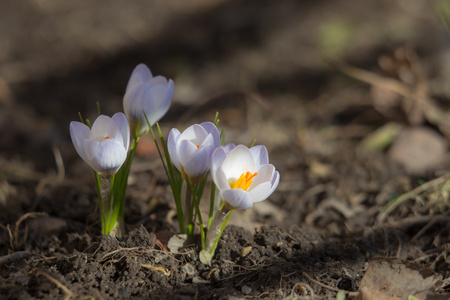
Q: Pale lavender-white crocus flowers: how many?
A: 4